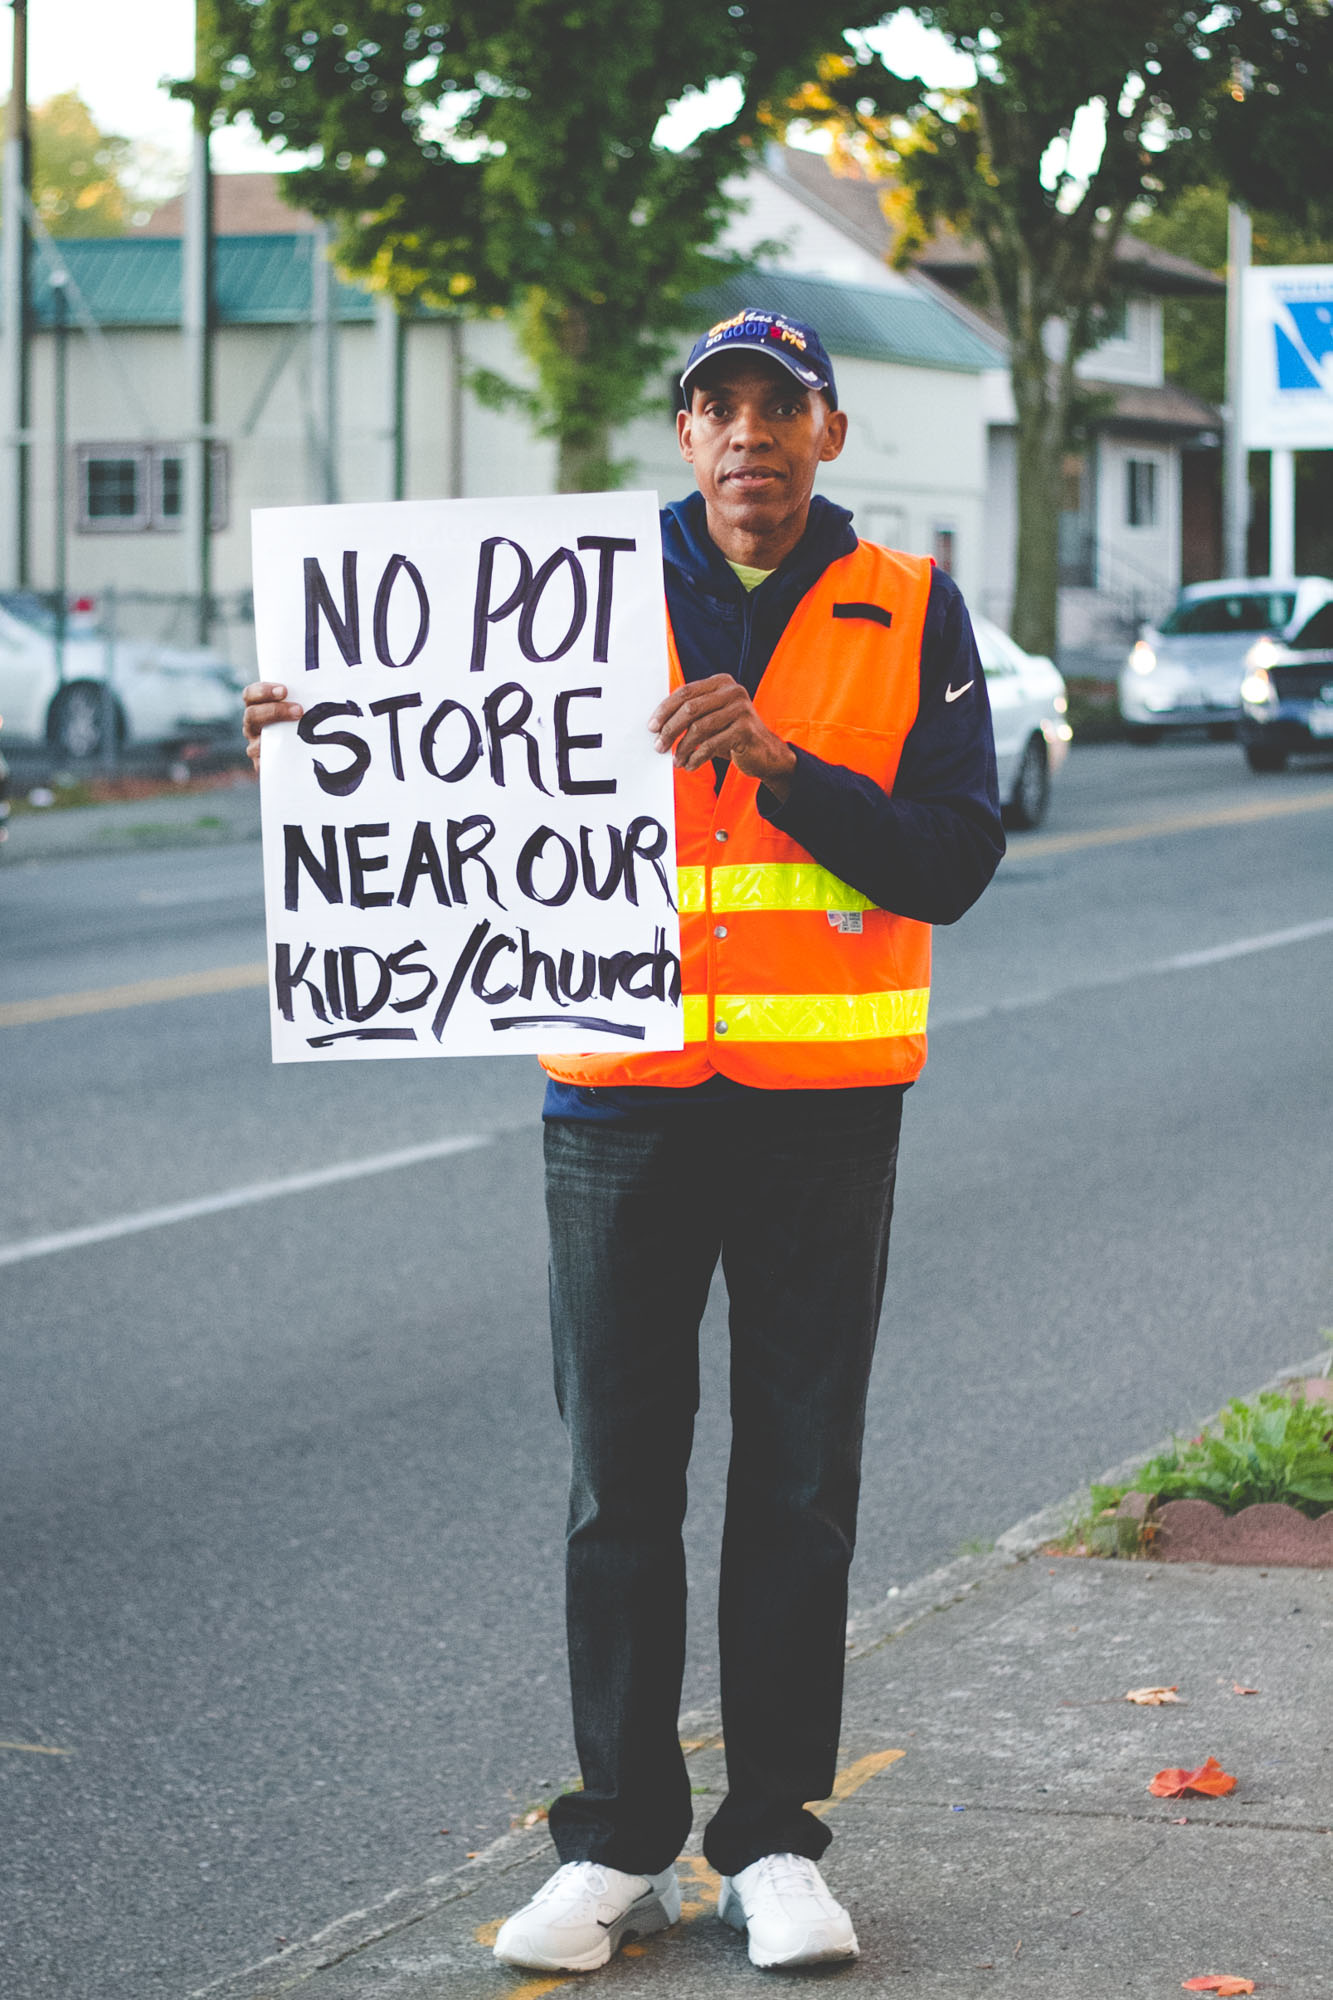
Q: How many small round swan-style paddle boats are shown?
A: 0